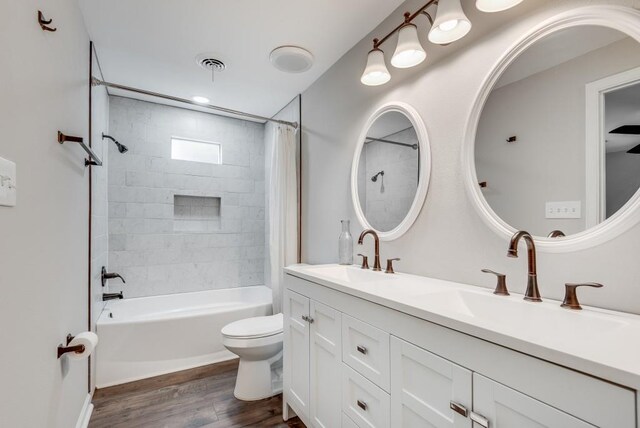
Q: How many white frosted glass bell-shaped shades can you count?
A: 4